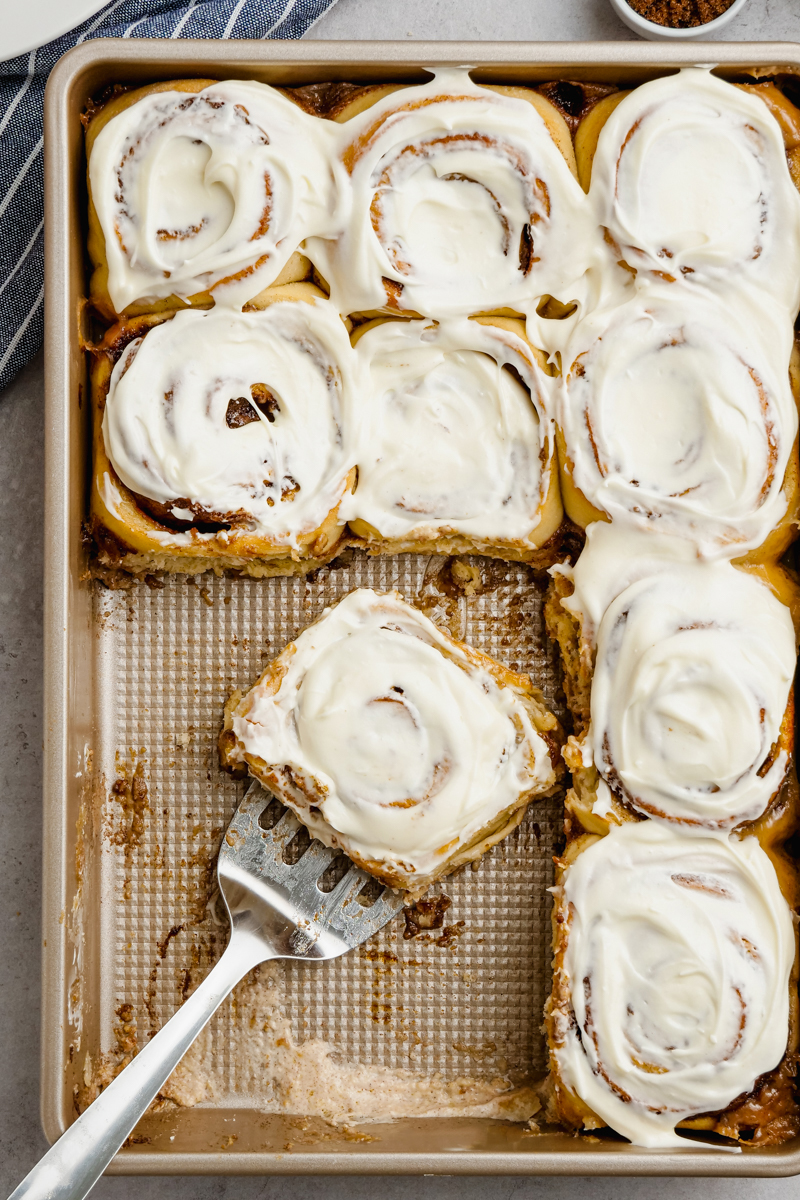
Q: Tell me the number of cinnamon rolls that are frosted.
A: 9